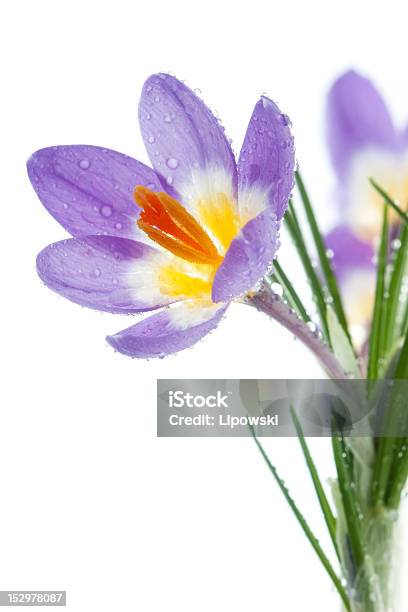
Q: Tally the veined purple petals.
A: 6